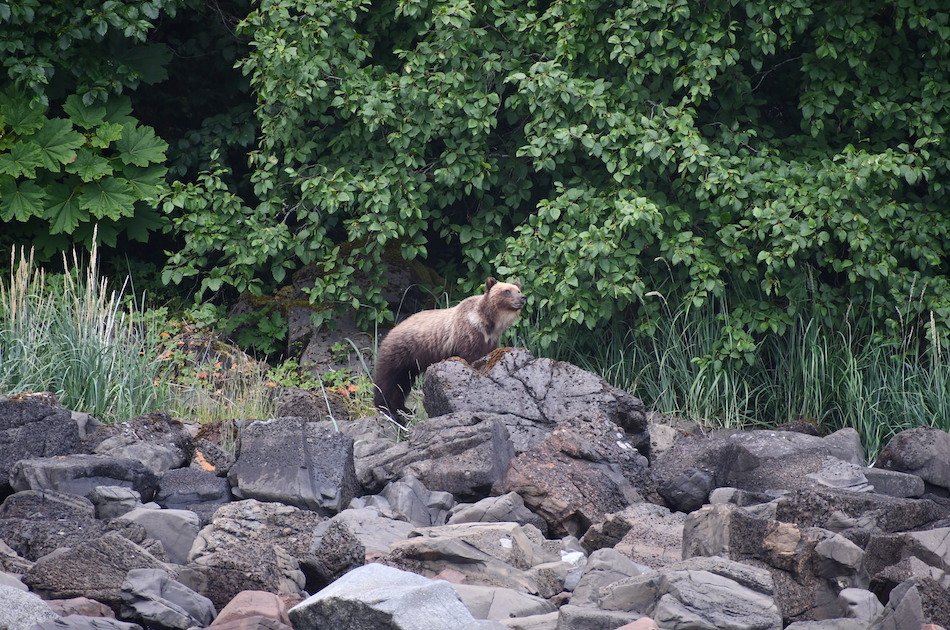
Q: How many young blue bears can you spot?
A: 0